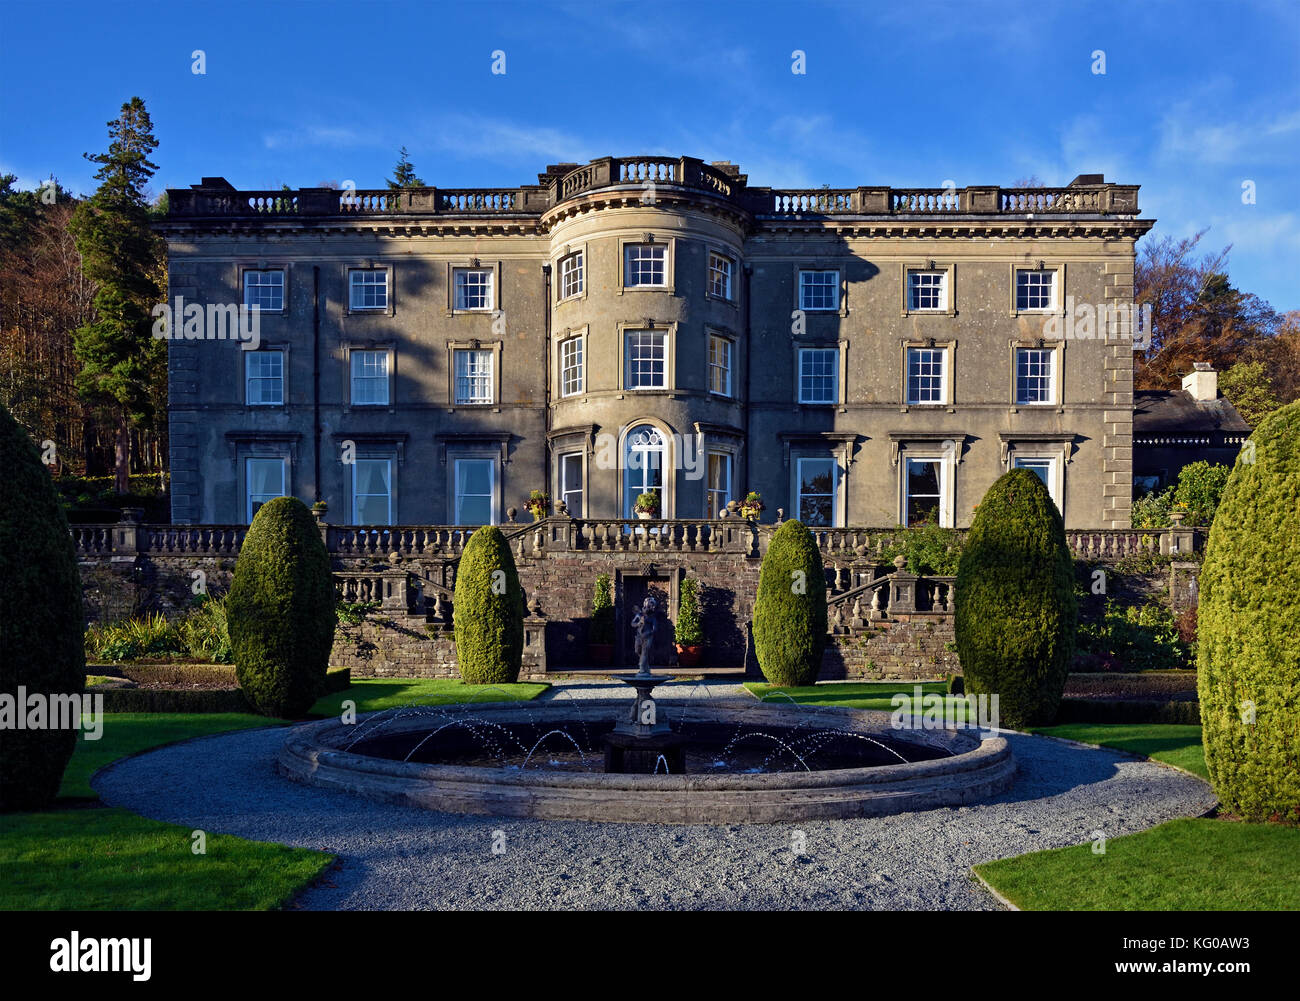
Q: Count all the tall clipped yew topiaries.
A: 6